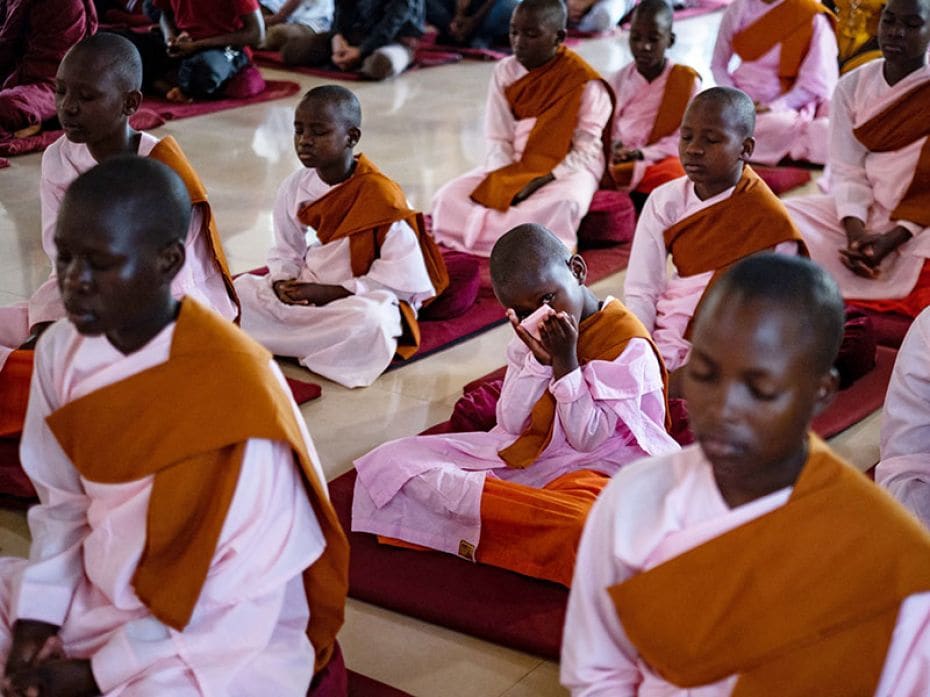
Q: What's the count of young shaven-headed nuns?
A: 9